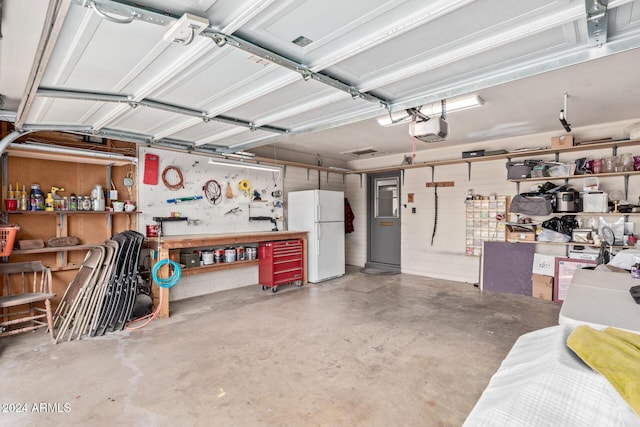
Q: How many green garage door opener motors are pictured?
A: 0